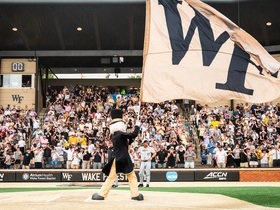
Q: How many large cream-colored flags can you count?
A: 1